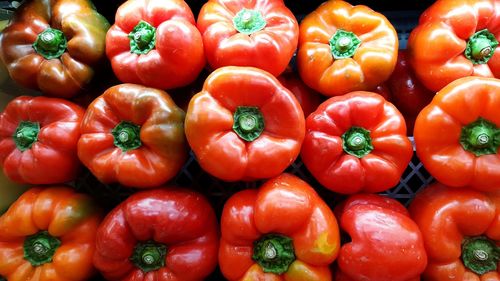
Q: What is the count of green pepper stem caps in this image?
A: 14